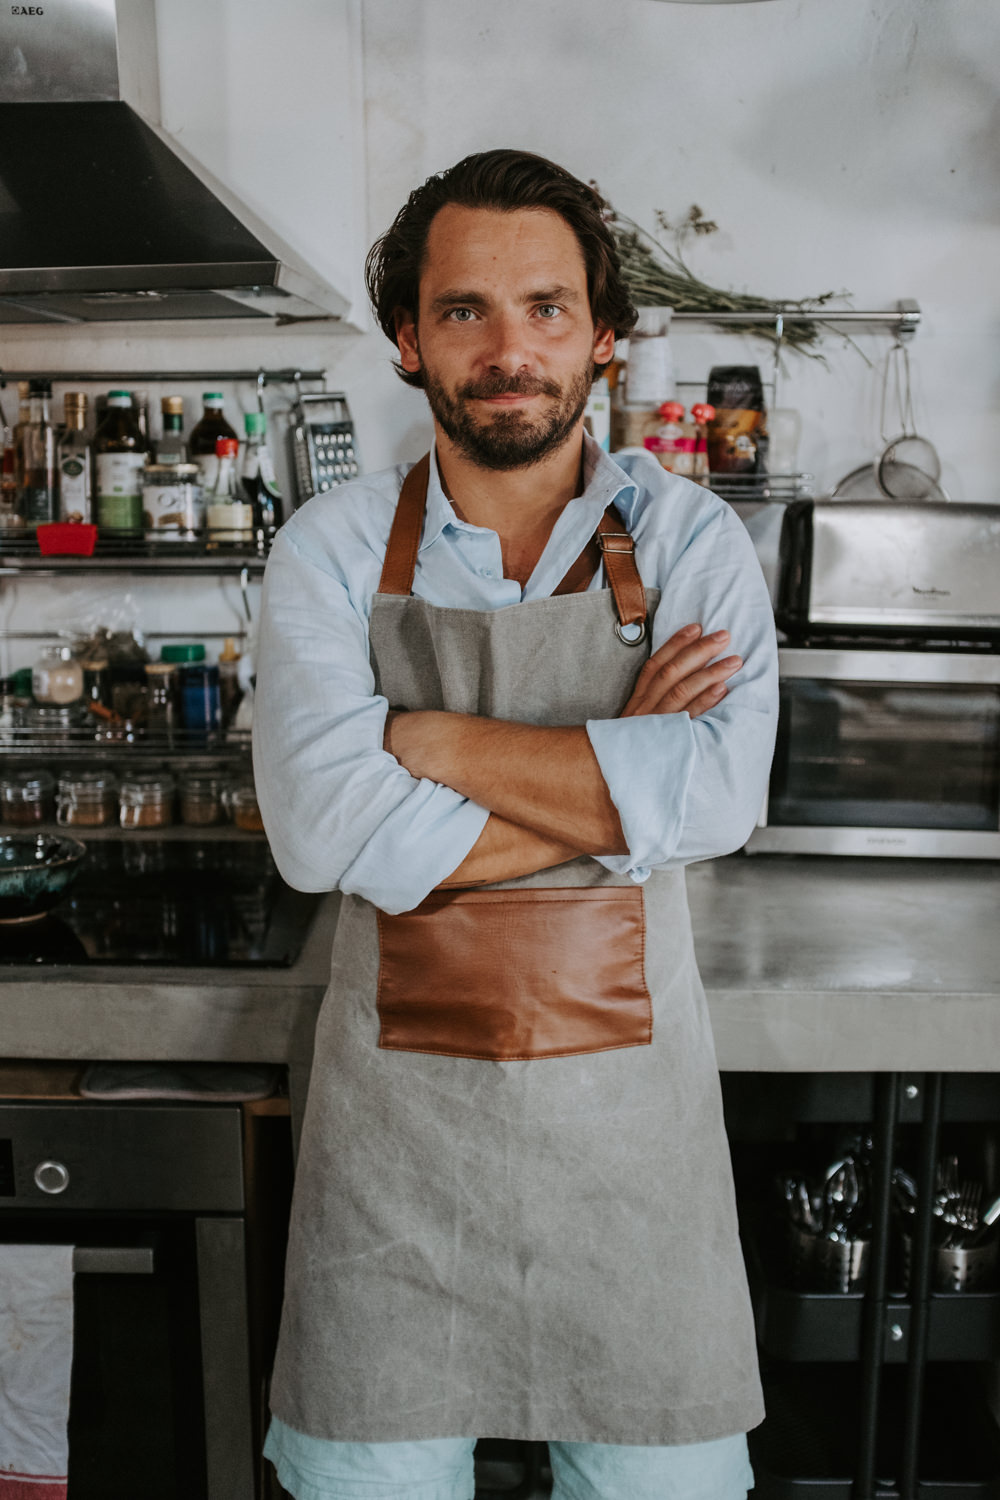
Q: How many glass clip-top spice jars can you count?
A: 5